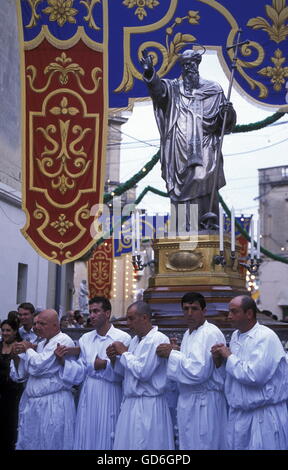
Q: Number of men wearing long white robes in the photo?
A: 5